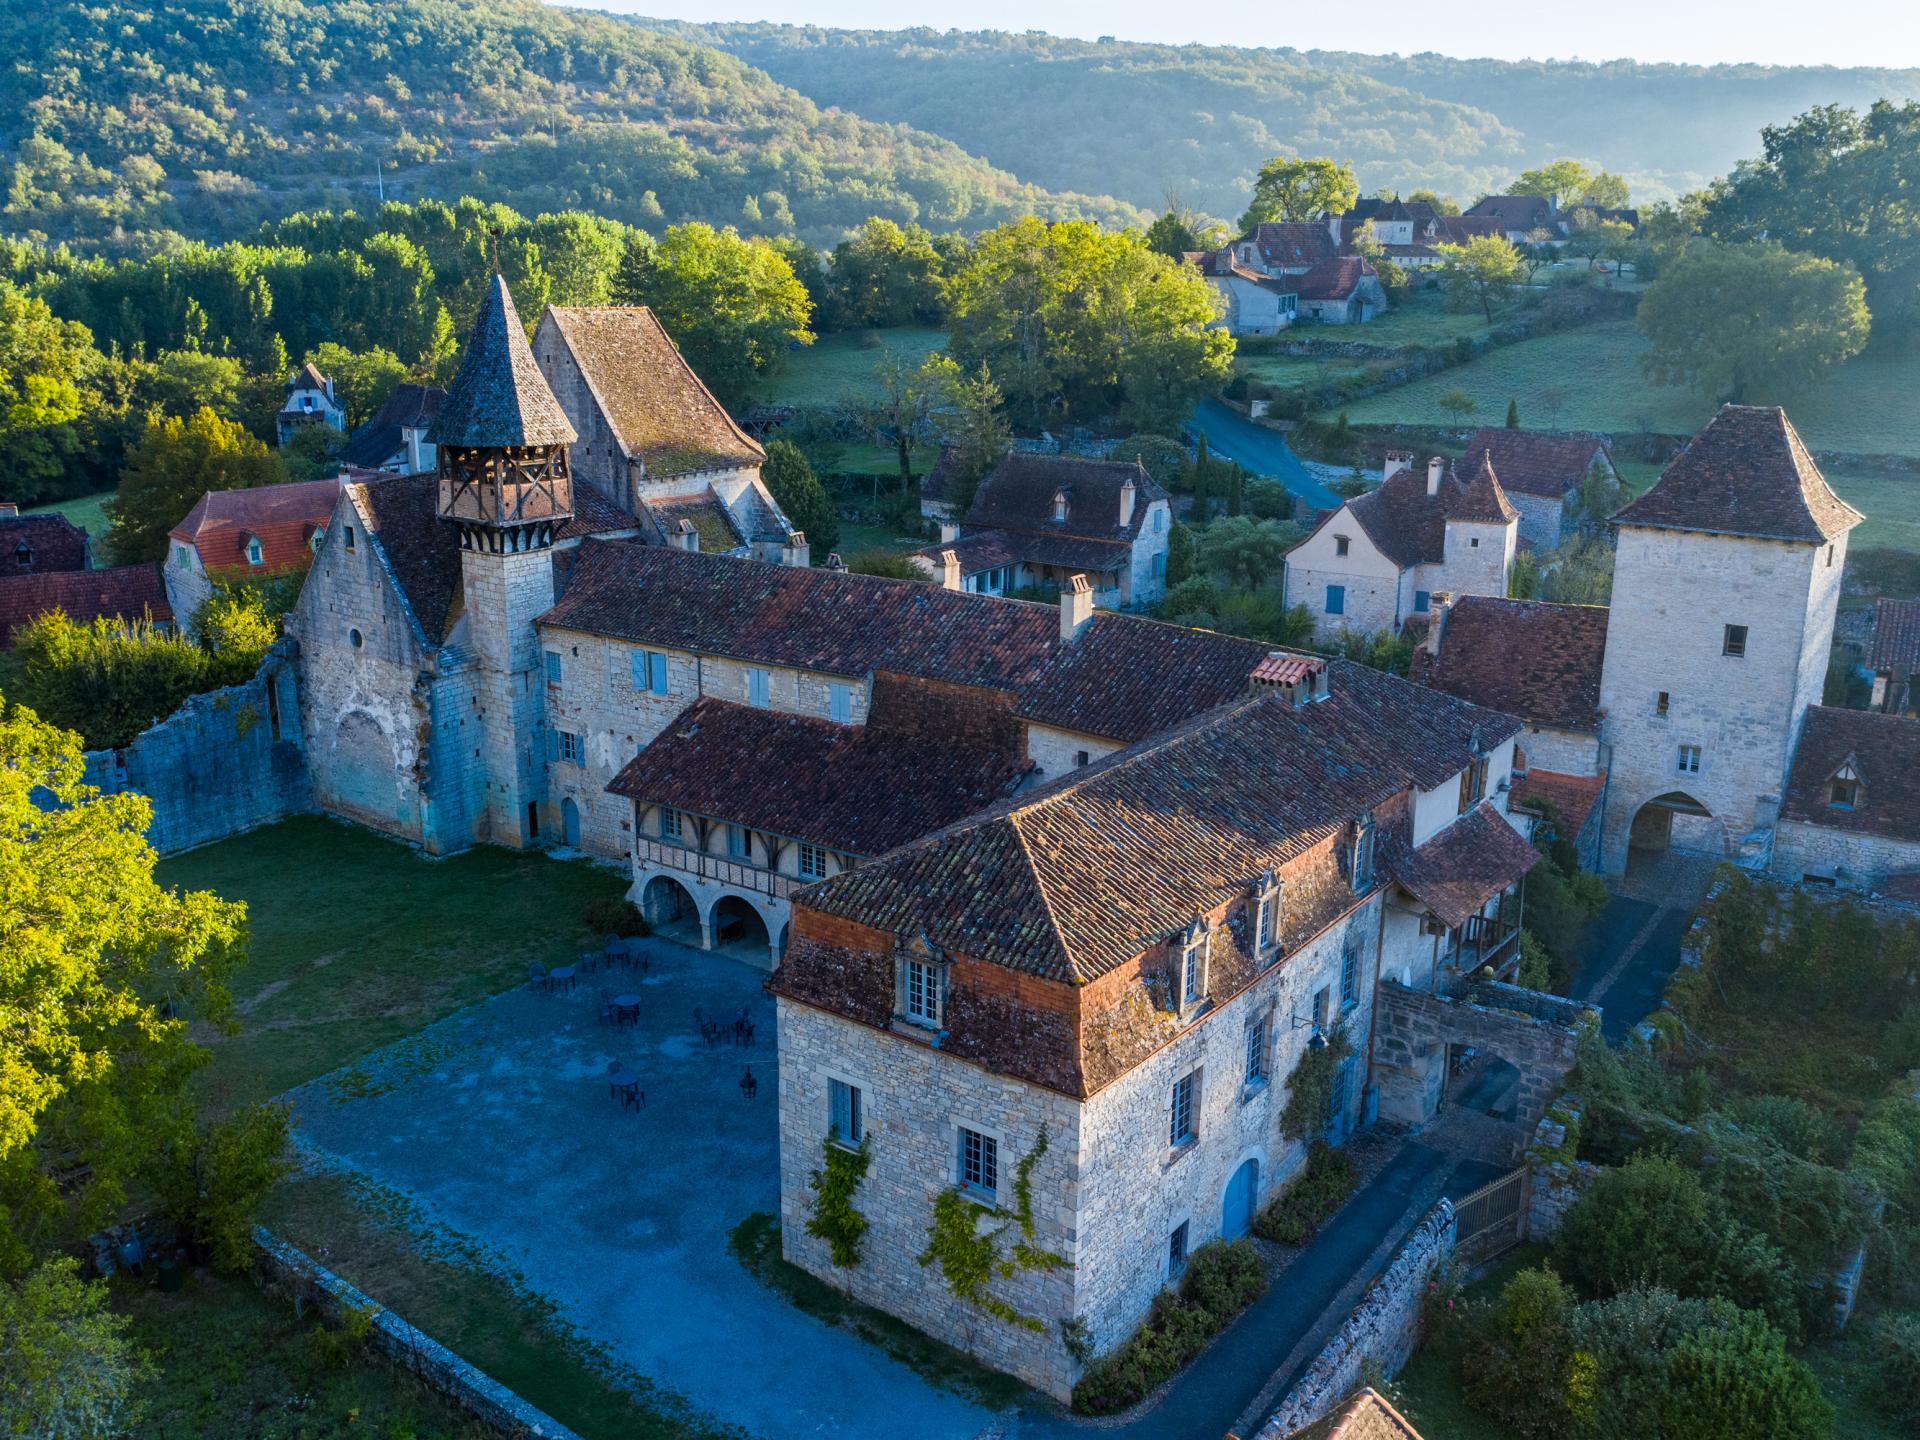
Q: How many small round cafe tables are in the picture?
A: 5